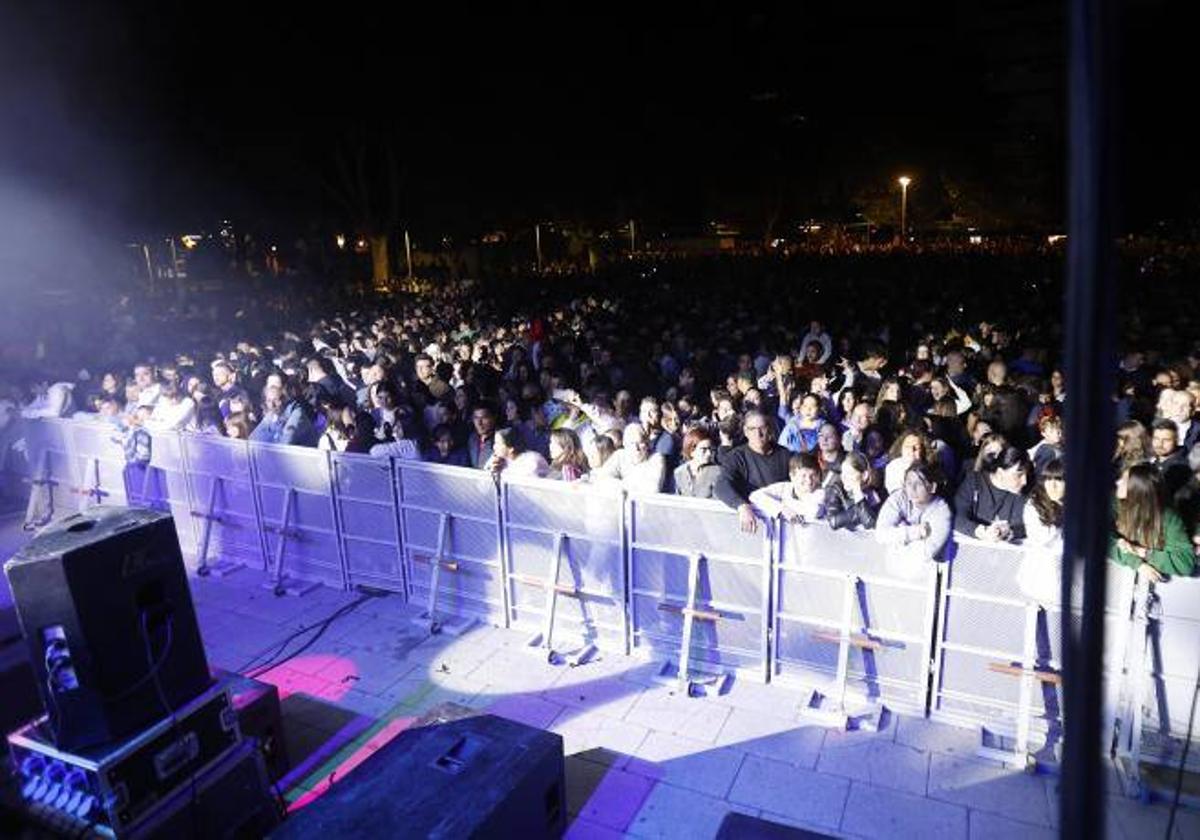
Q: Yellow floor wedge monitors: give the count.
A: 0